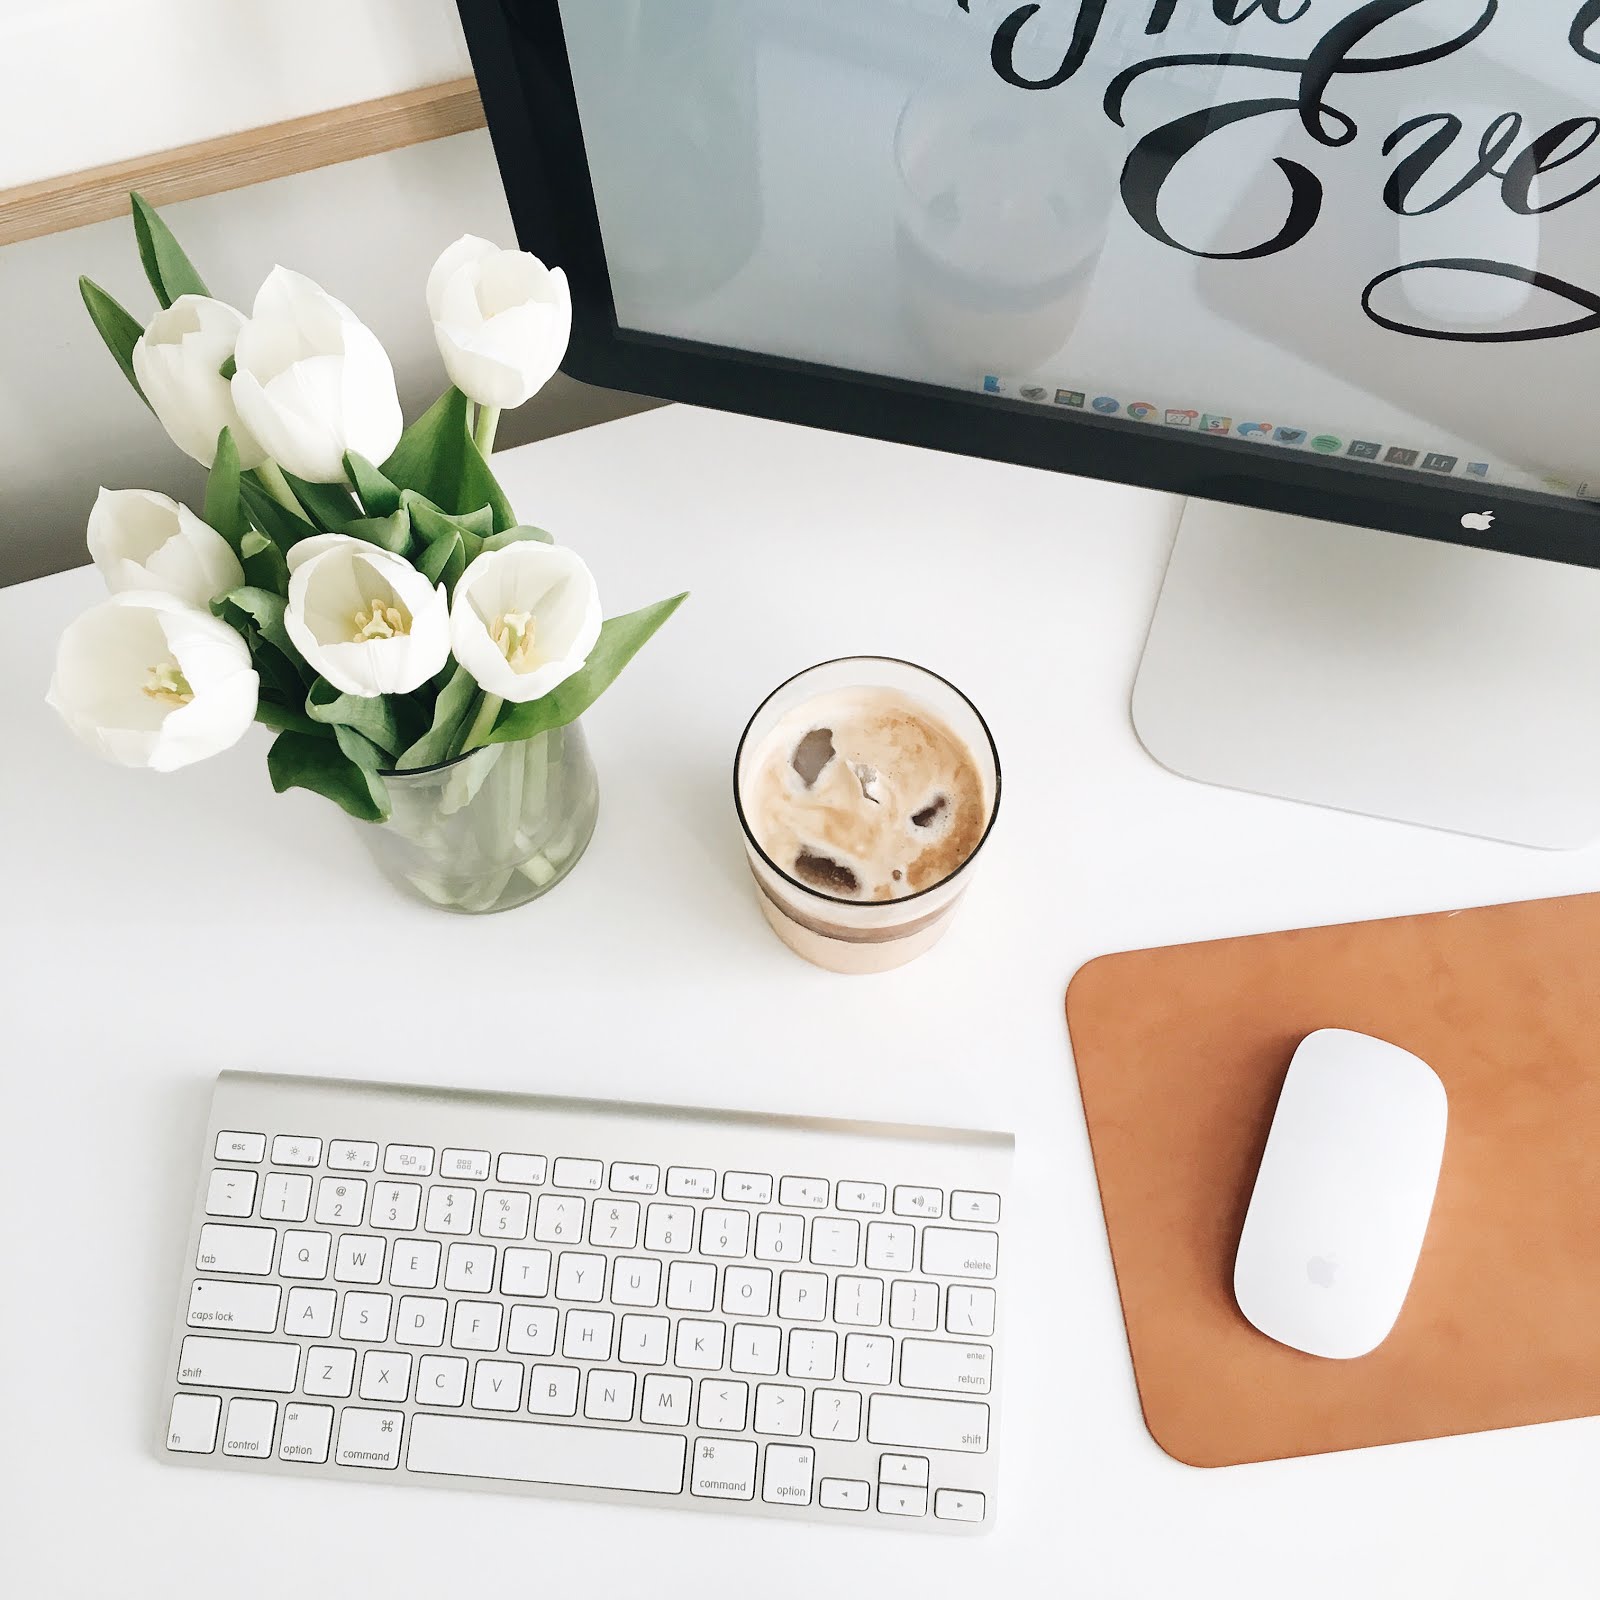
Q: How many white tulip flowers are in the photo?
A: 7